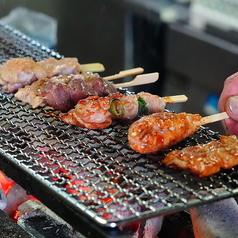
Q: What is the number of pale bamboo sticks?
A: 5